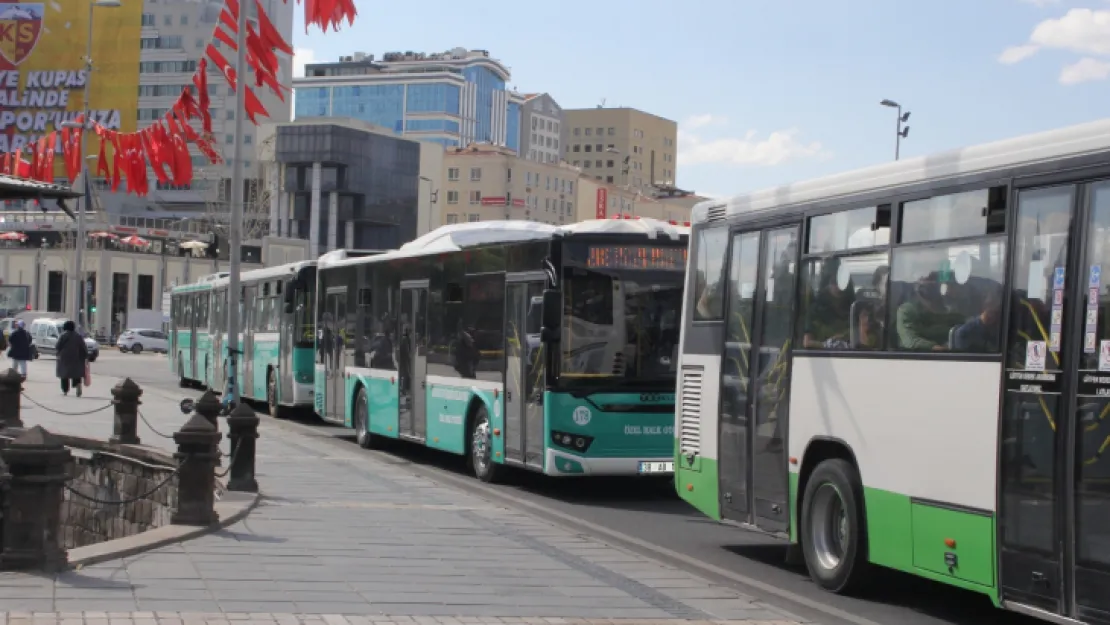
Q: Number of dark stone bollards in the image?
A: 6